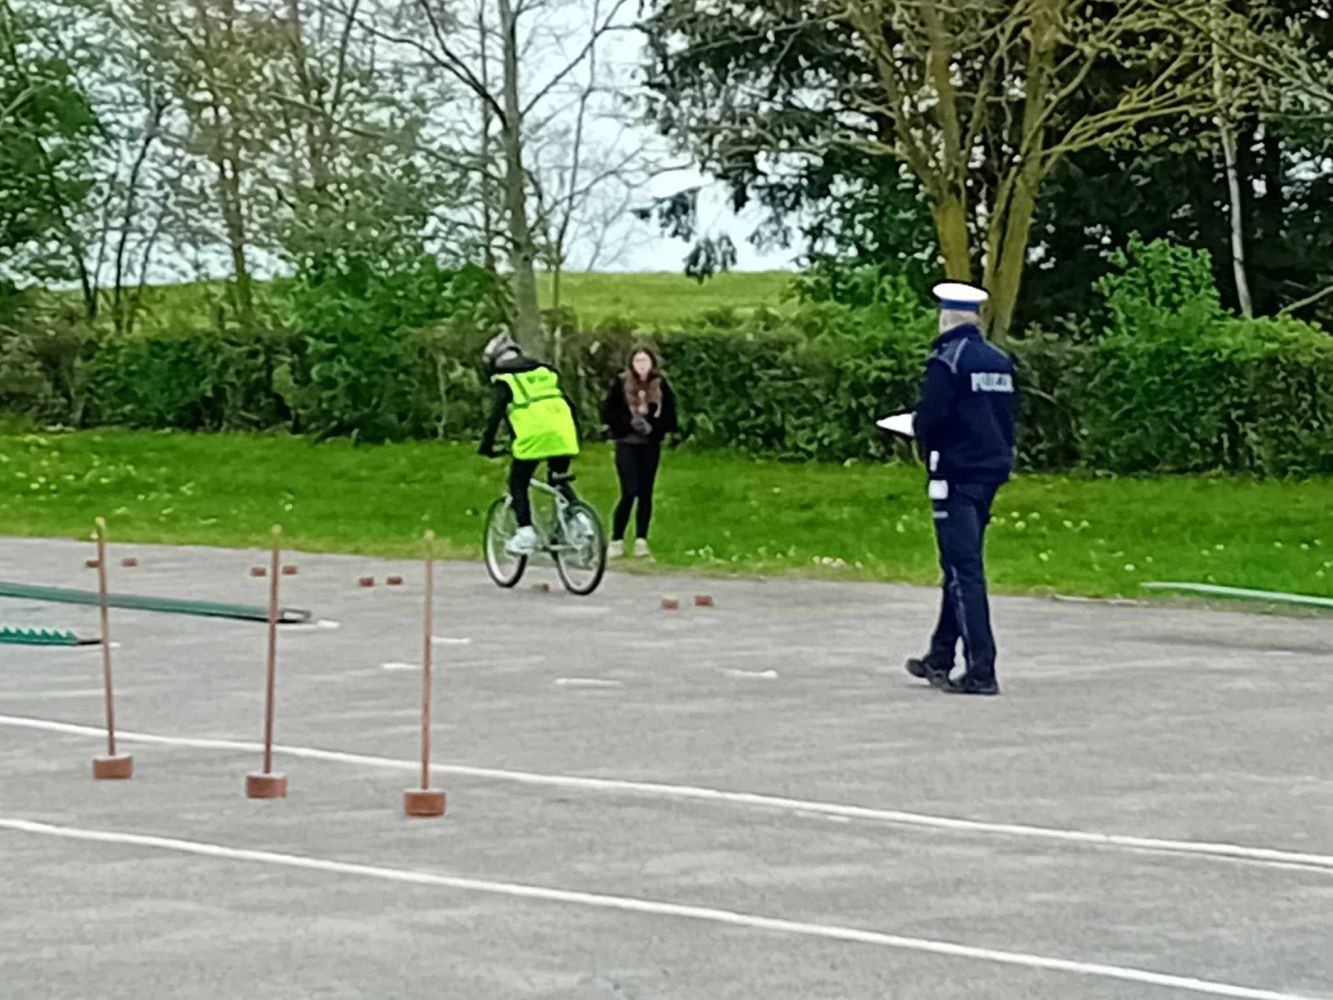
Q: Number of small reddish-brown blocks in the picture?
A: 9